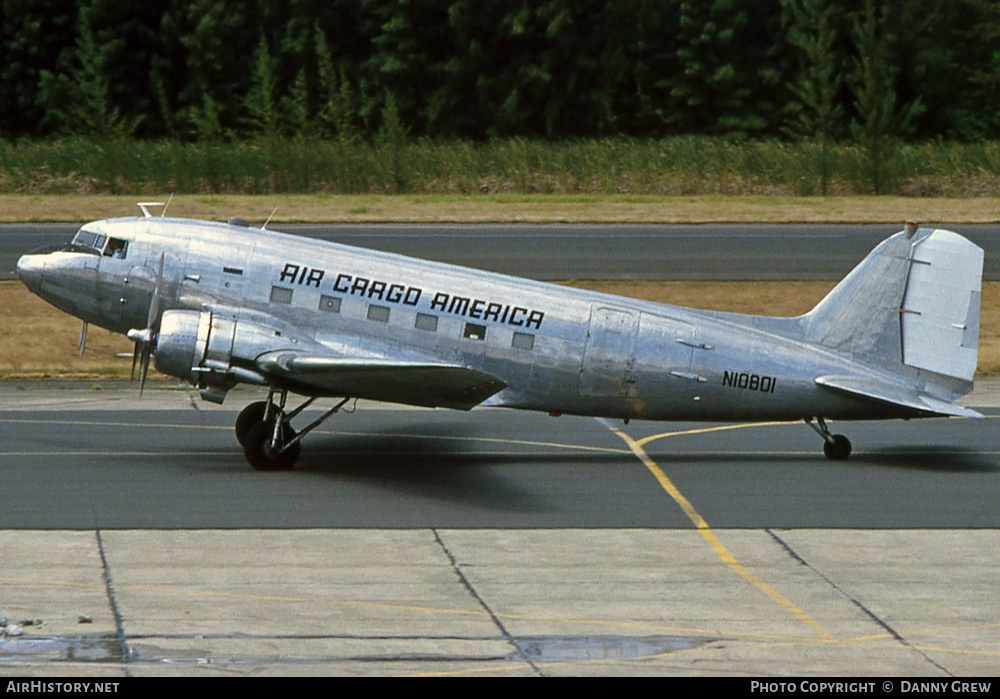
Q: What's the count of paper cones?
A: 0